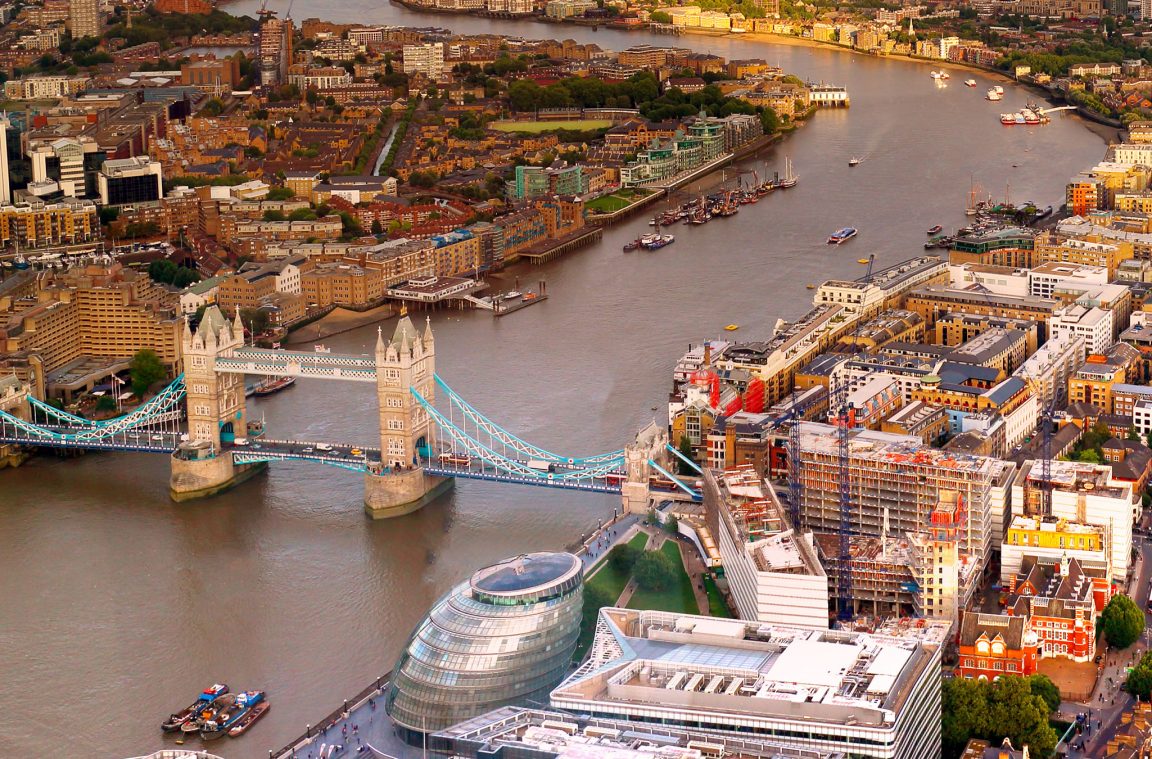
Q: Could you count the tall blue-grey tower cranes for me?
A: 3